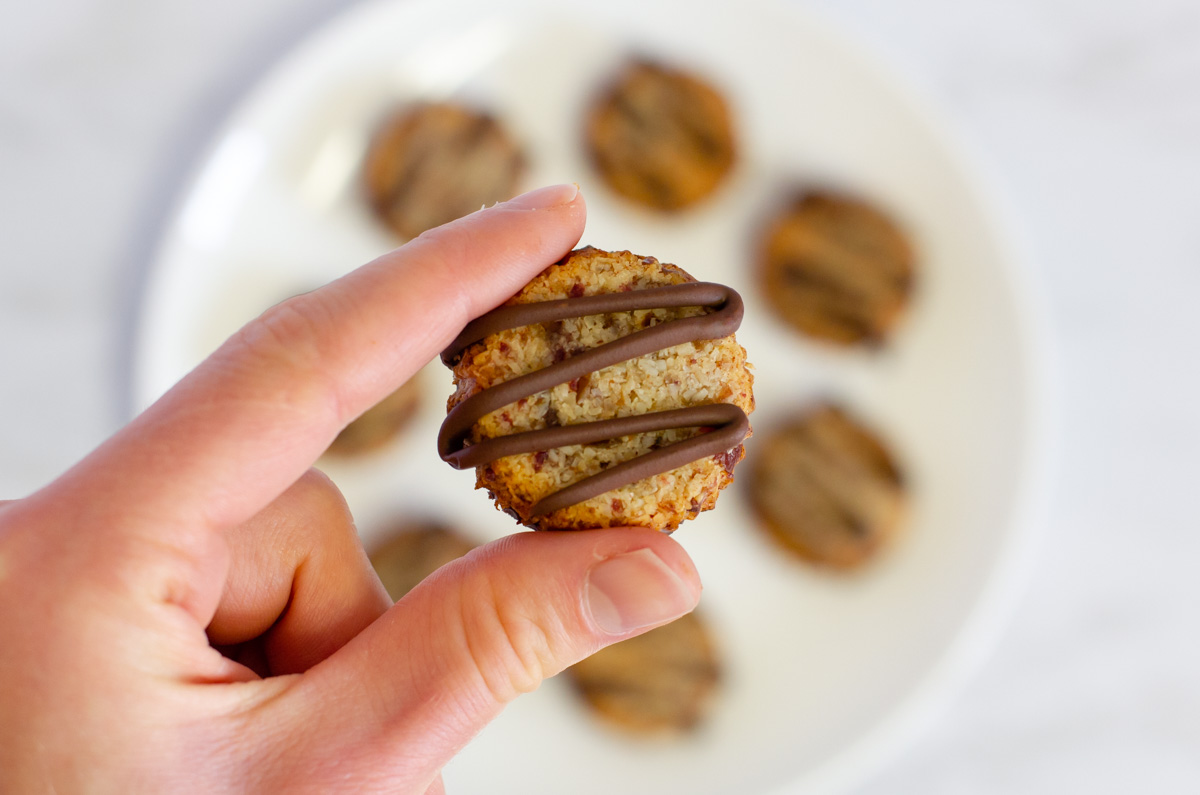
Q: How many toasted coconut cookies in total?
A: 8